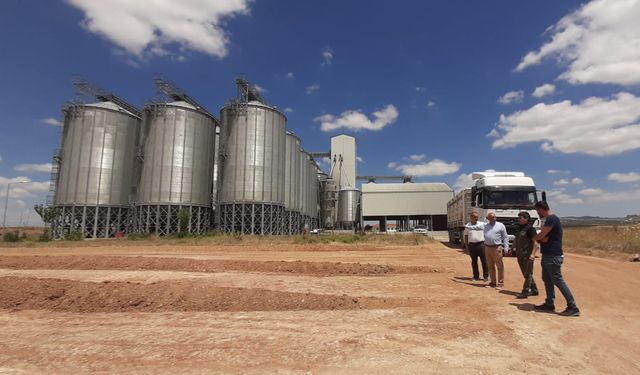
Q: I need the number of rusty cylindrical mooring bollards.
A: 0